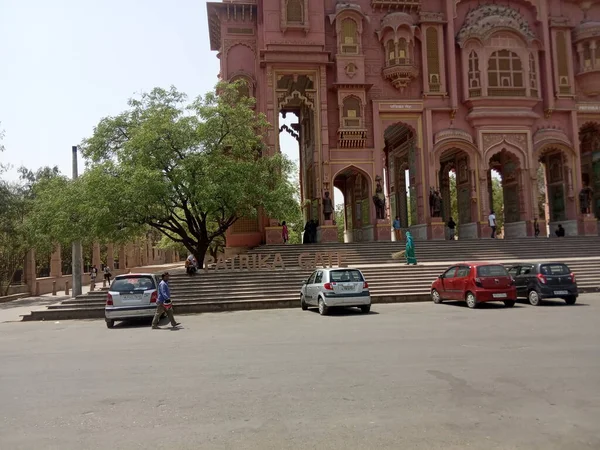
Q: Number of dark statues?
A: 4